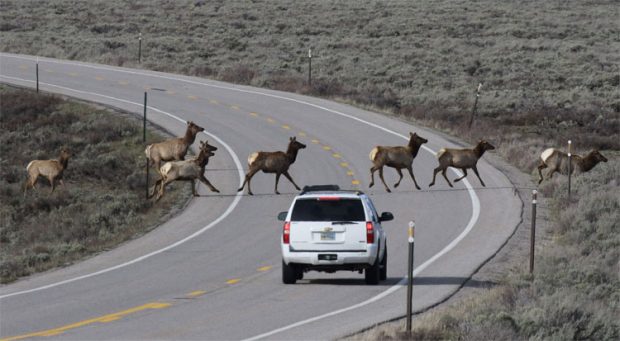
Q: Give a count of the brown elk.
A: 7